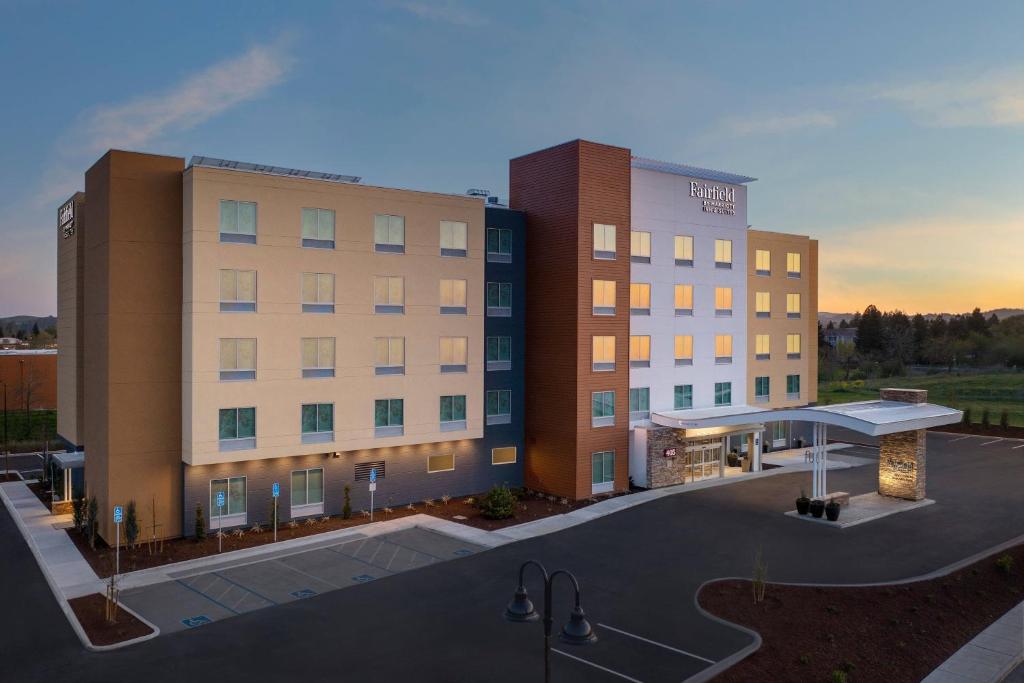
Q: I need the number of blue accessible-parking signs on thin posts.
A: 4